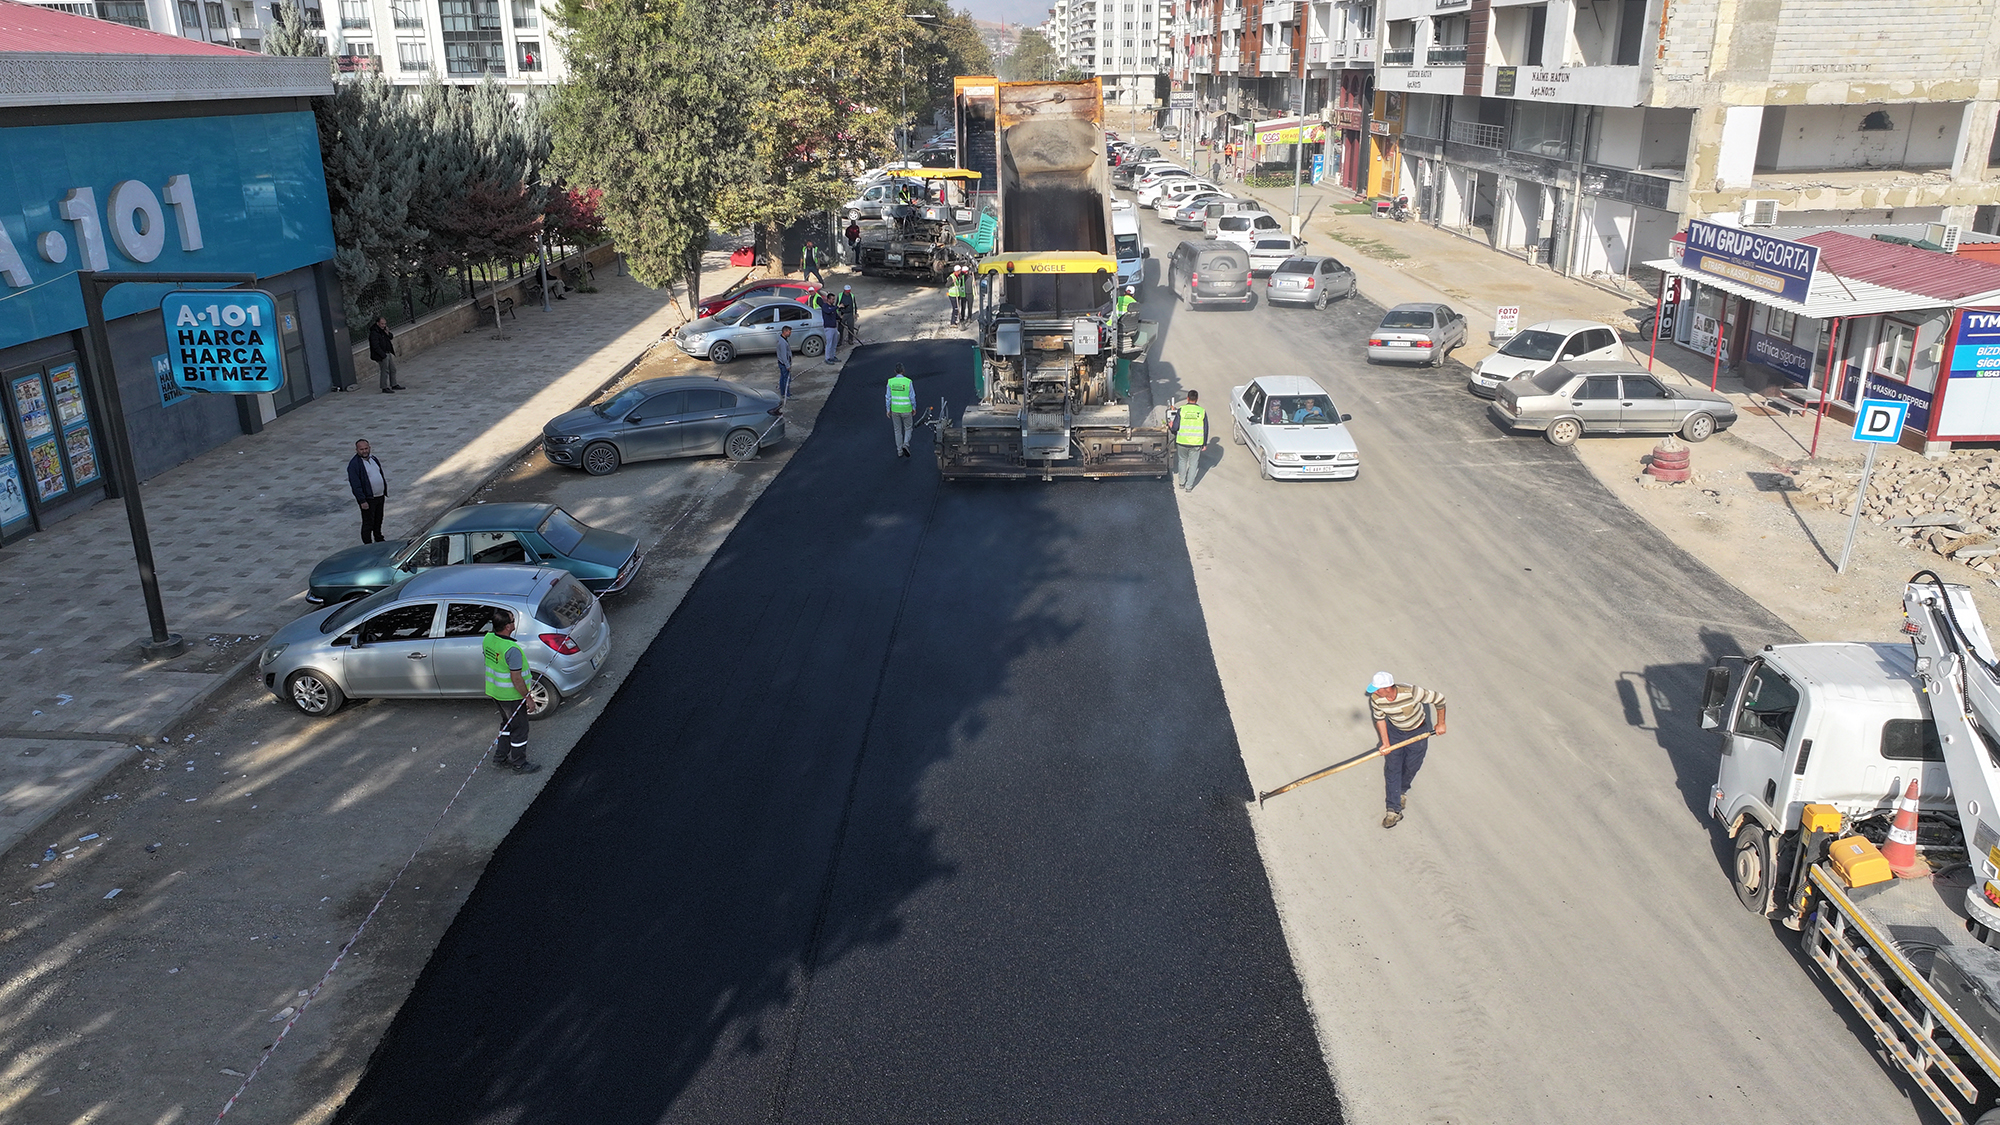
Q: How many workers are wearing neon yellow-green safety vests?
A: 10